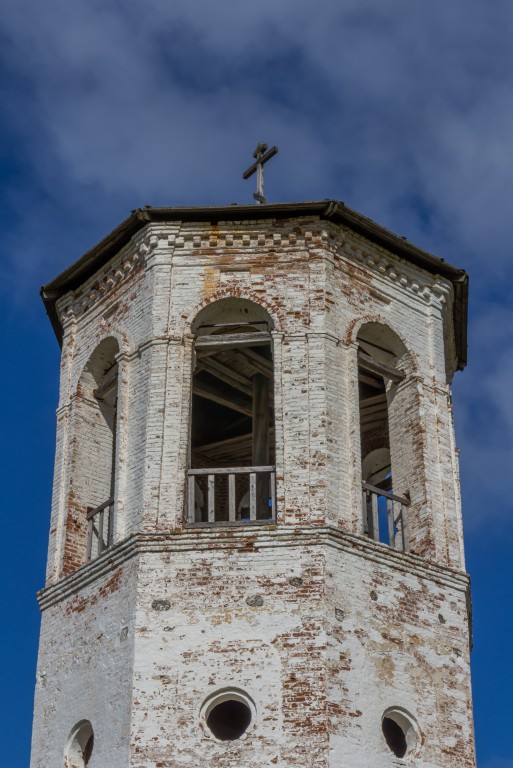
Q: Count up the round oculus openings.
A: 3